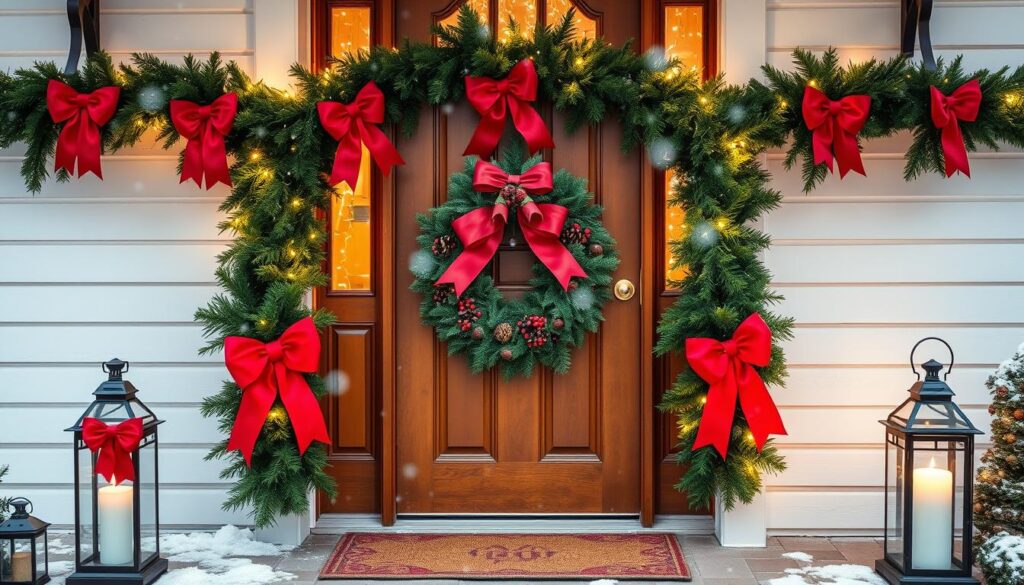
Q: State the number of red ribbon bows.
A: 10